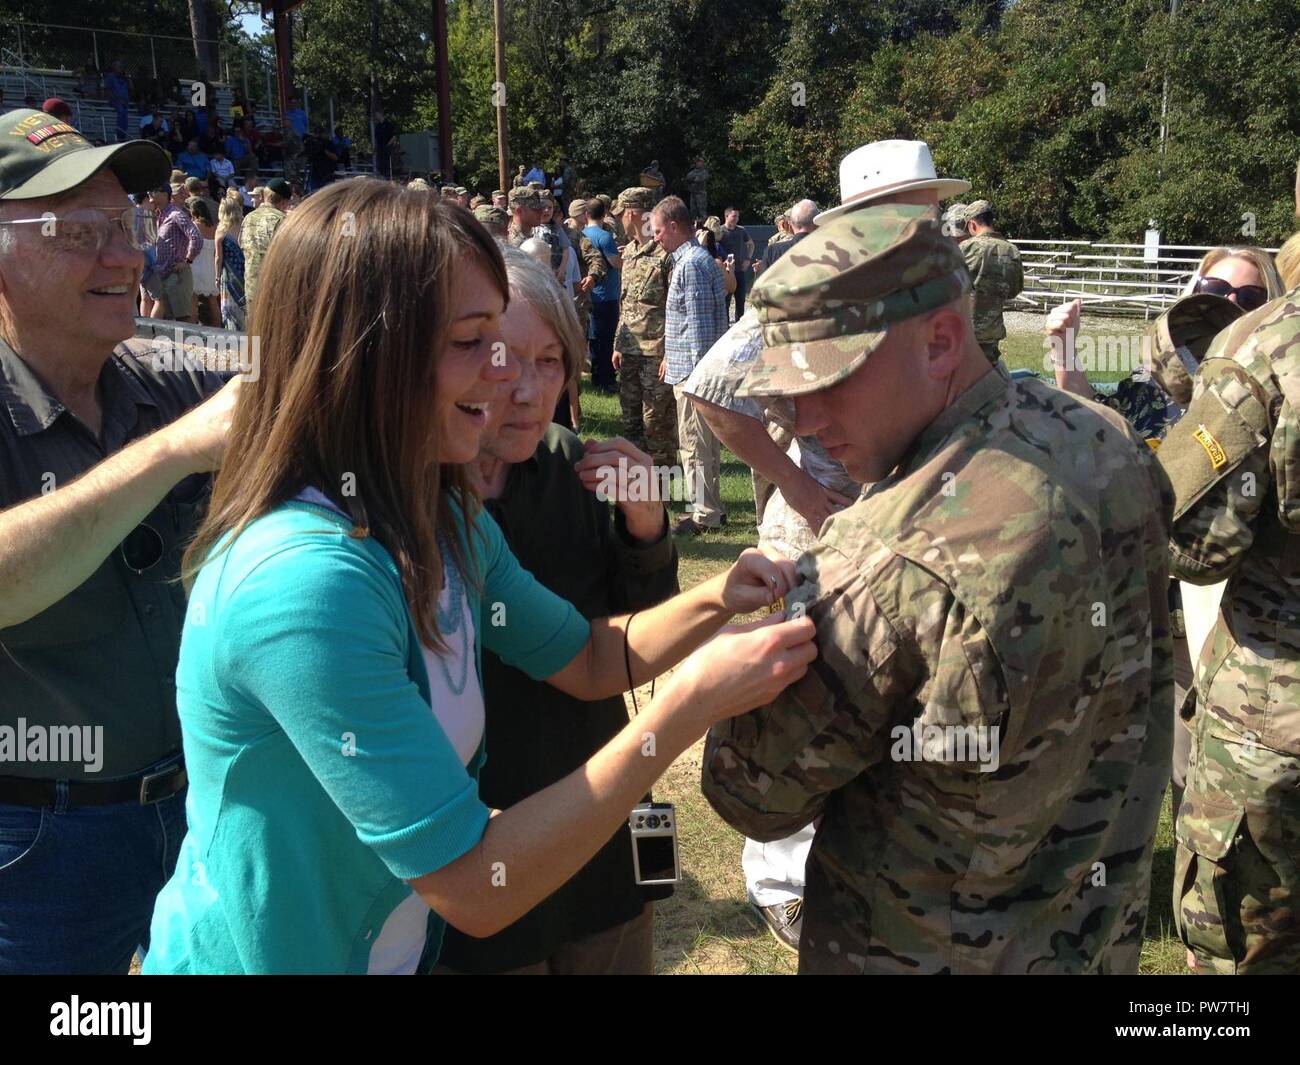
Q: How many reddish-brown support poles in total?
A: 2